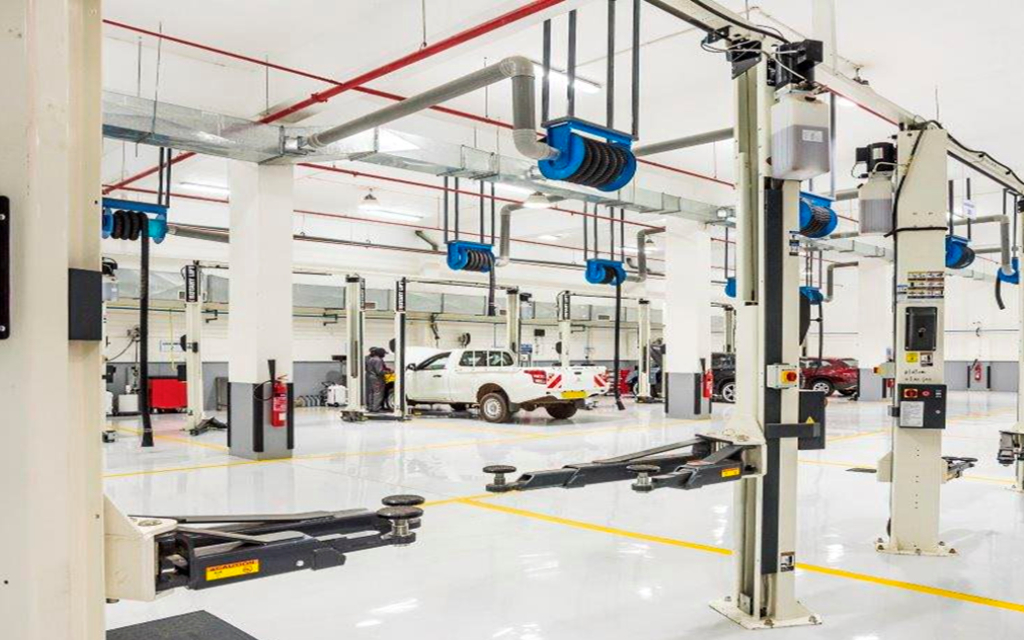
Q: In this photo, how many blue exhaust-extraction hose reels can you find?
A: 9